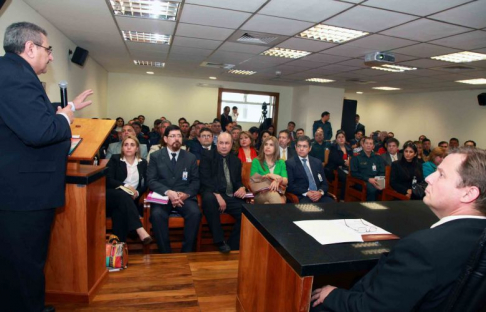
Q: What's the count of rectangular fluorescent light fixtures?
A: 11